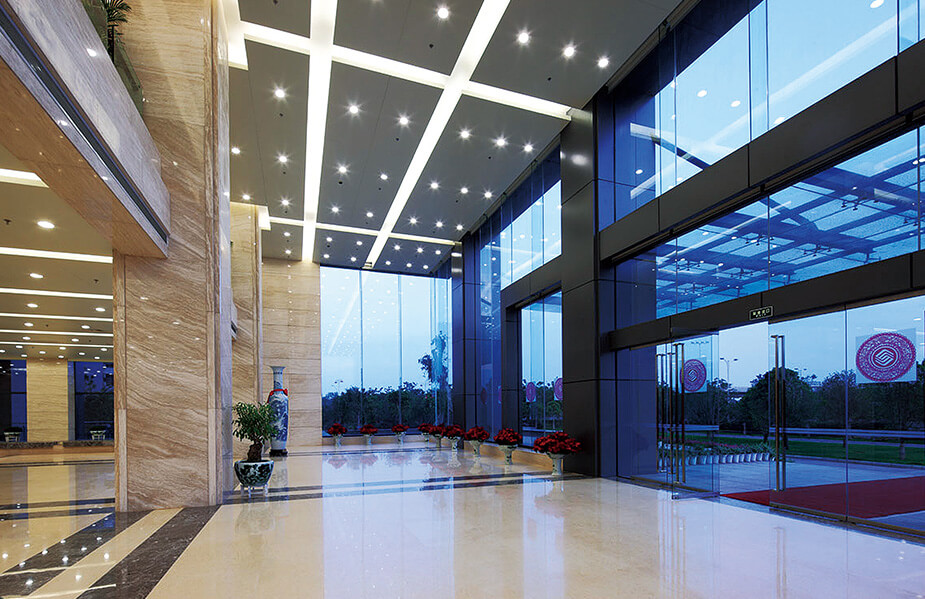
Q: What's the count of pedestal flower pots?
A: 9